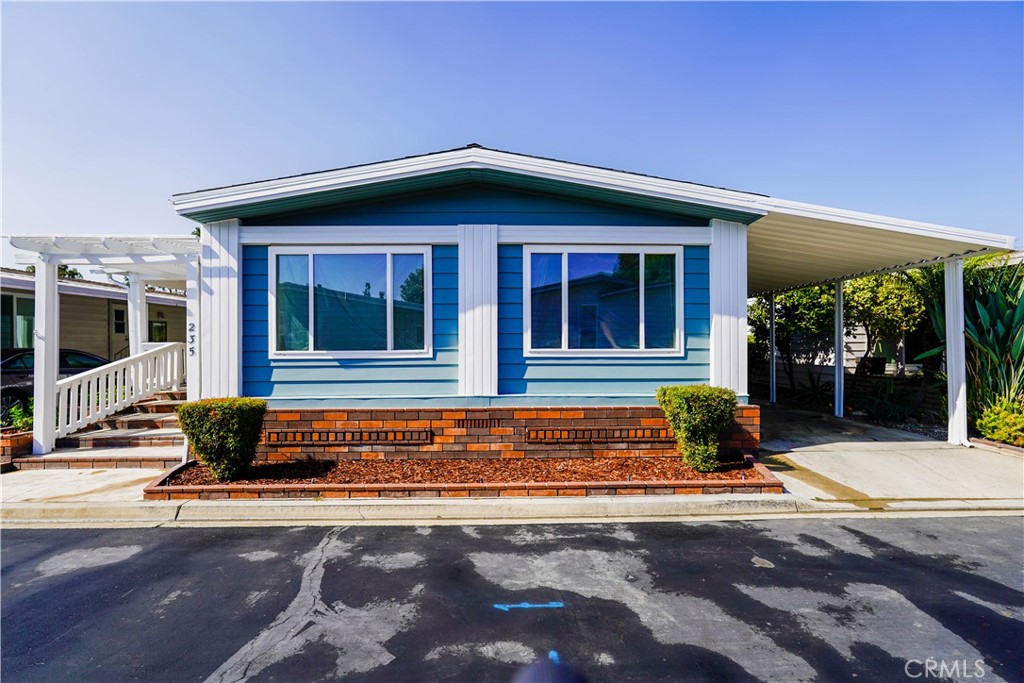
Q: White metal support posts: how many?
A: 3